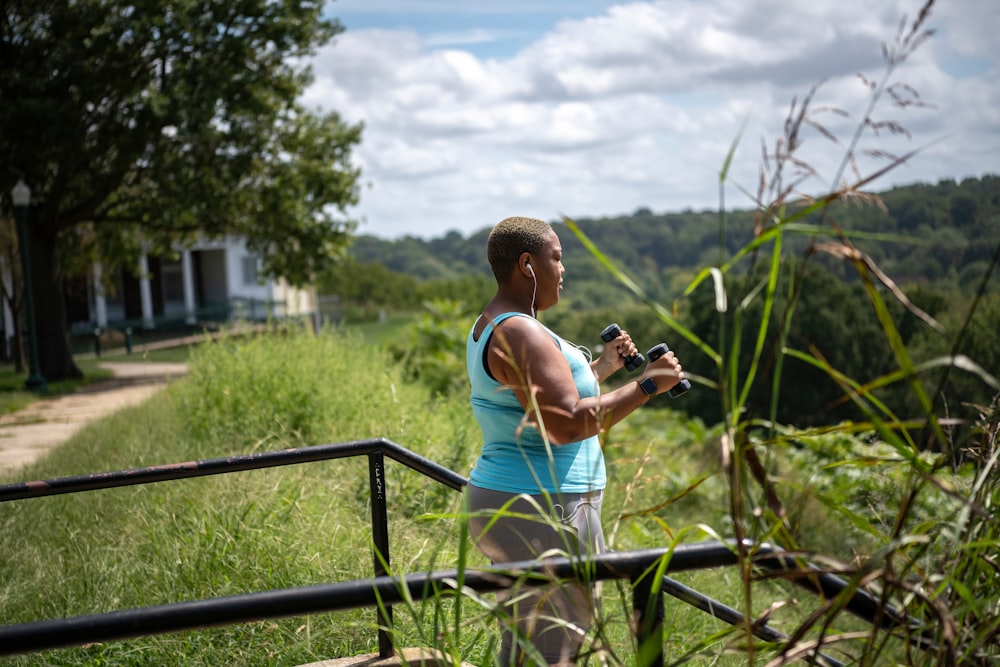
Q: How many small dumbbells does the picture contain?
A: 2